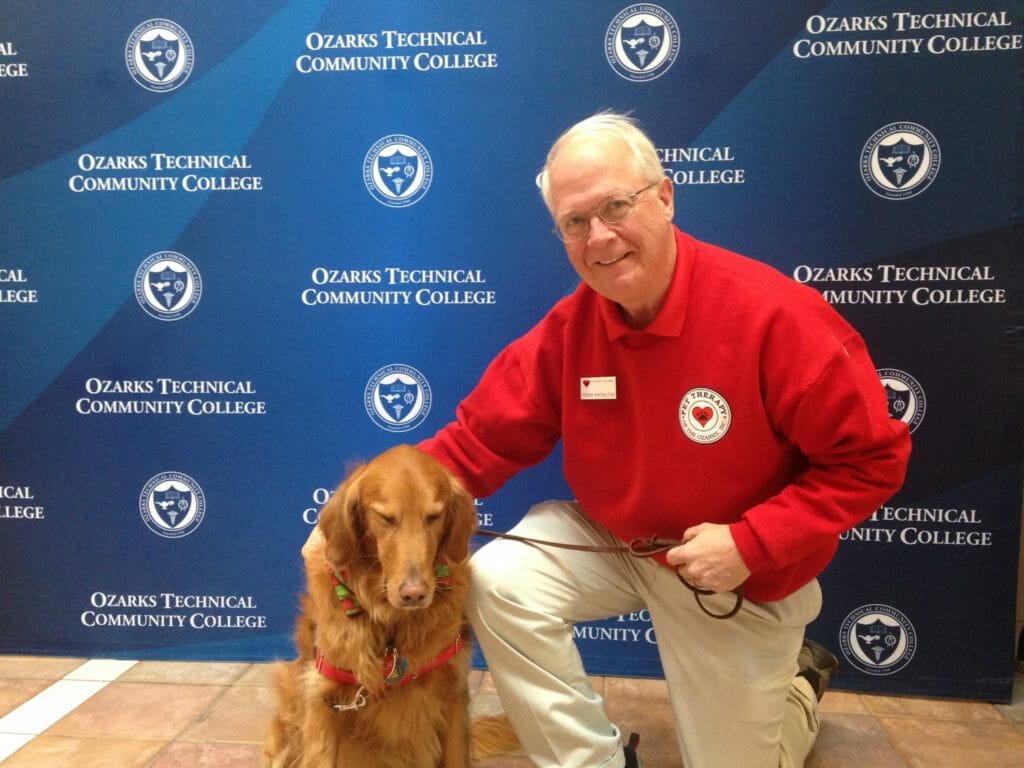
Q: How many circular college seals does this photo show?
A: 9